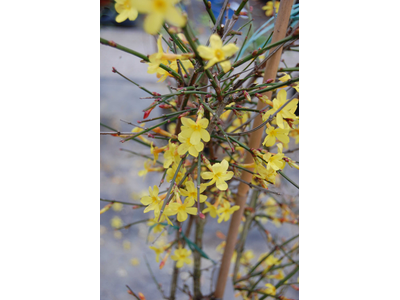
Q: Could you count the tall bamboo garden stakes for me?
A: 1